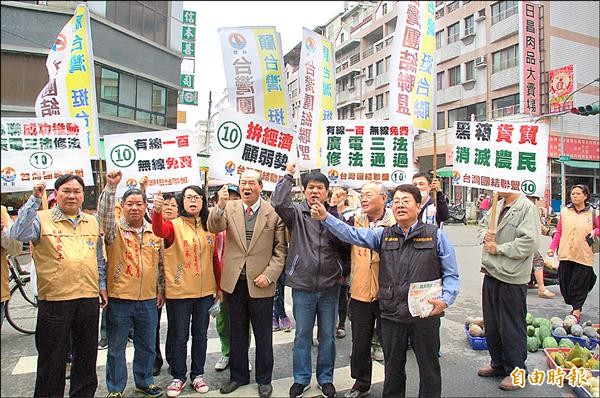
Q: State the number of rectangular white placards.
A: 5